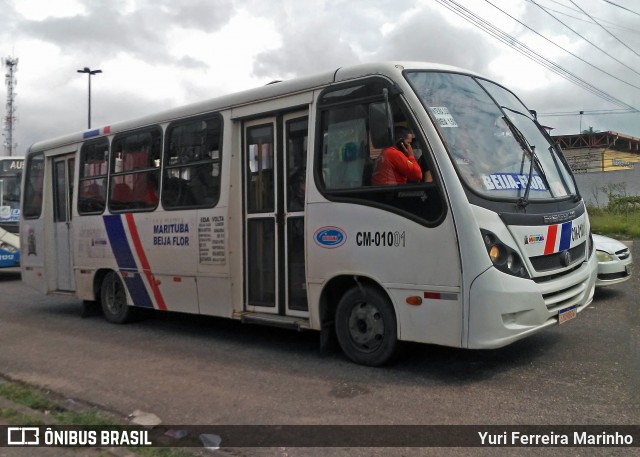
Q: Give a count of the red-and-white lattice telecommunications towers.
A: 1